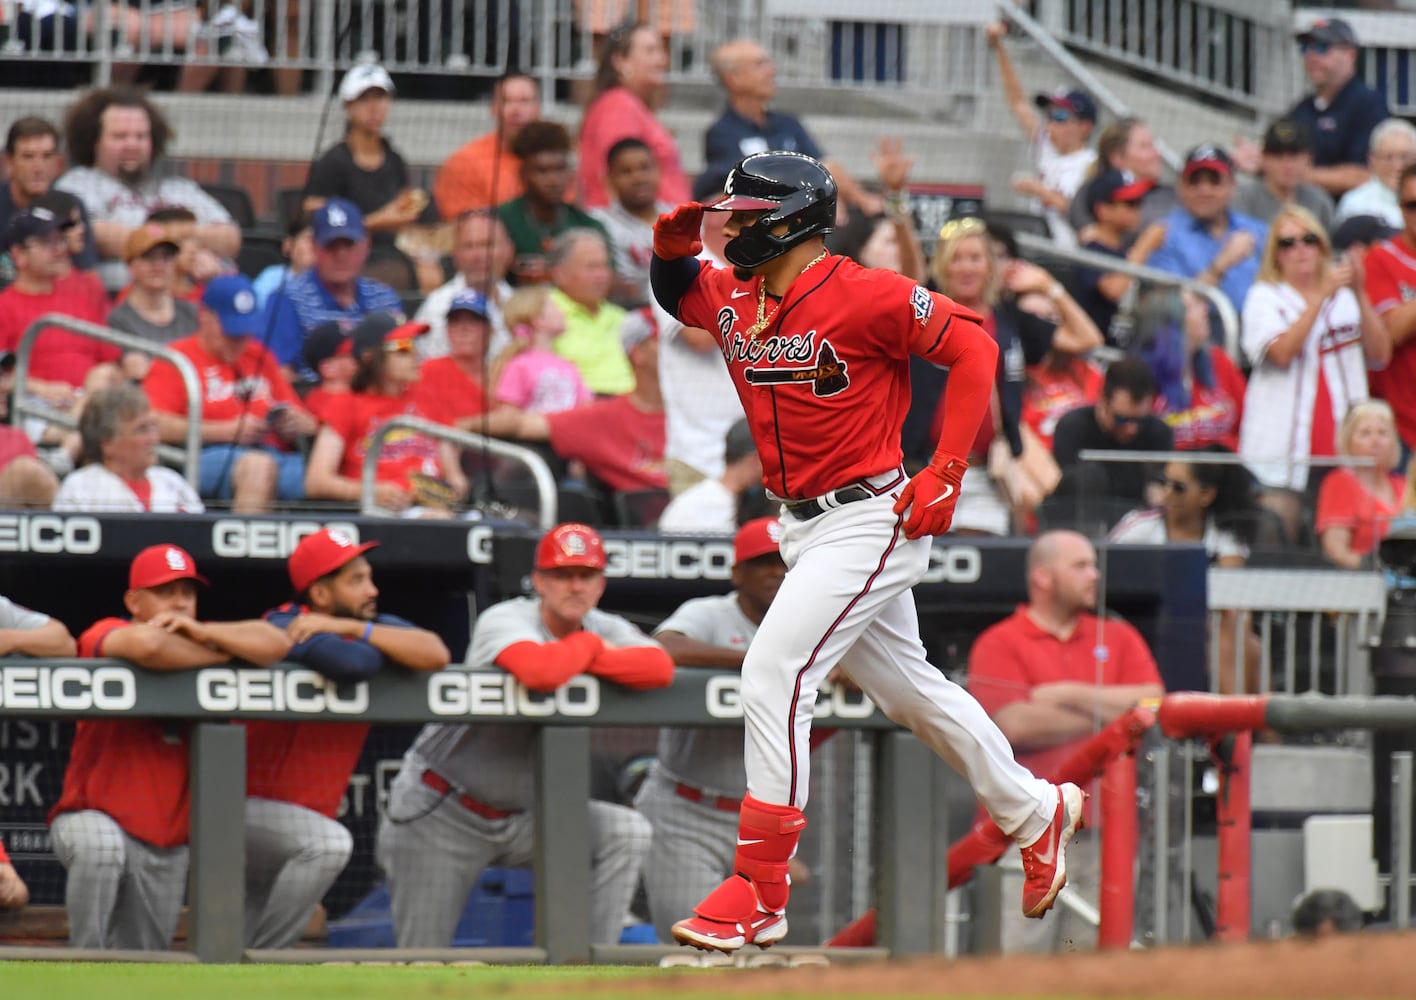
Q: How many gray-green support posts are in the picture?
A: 3